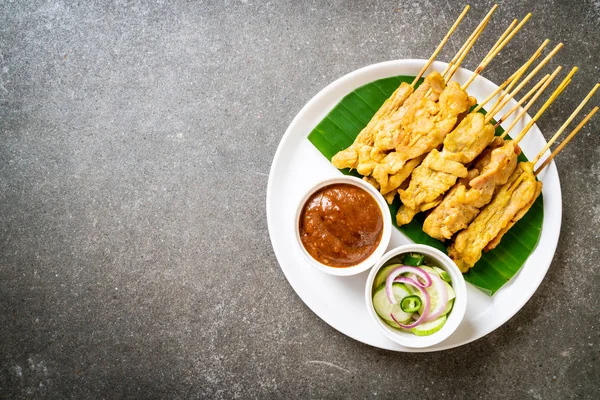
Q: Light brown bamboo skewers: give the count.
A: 14